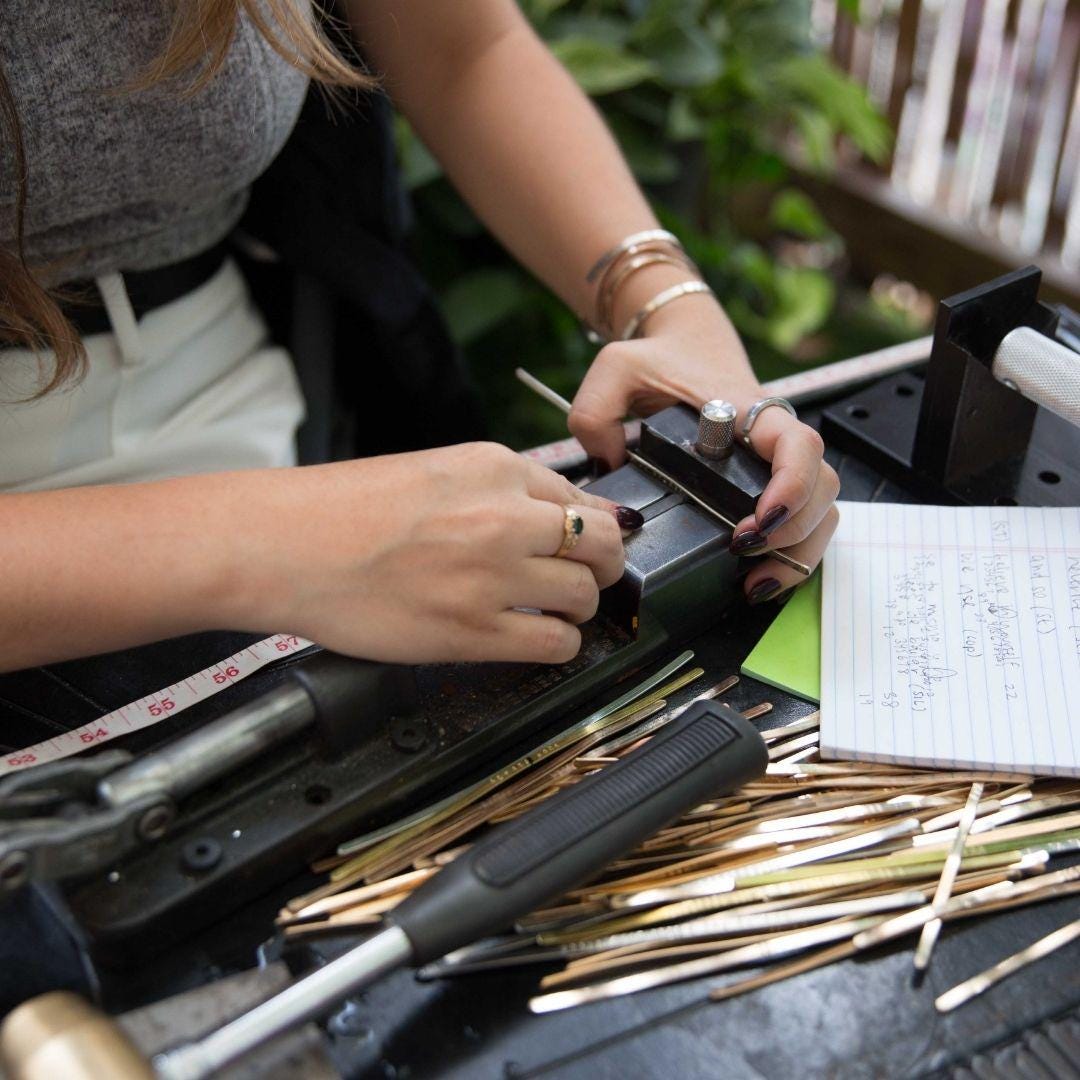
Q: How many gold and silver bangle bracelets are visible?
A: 4